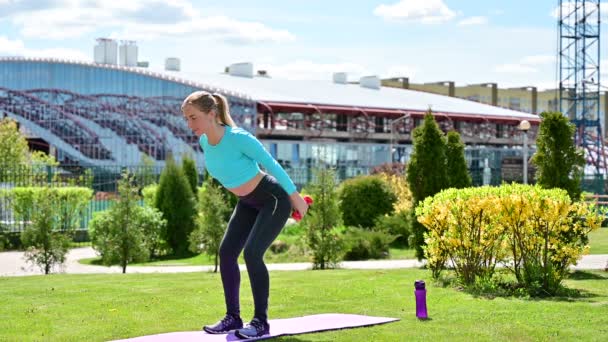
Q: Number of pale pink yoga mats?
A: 1